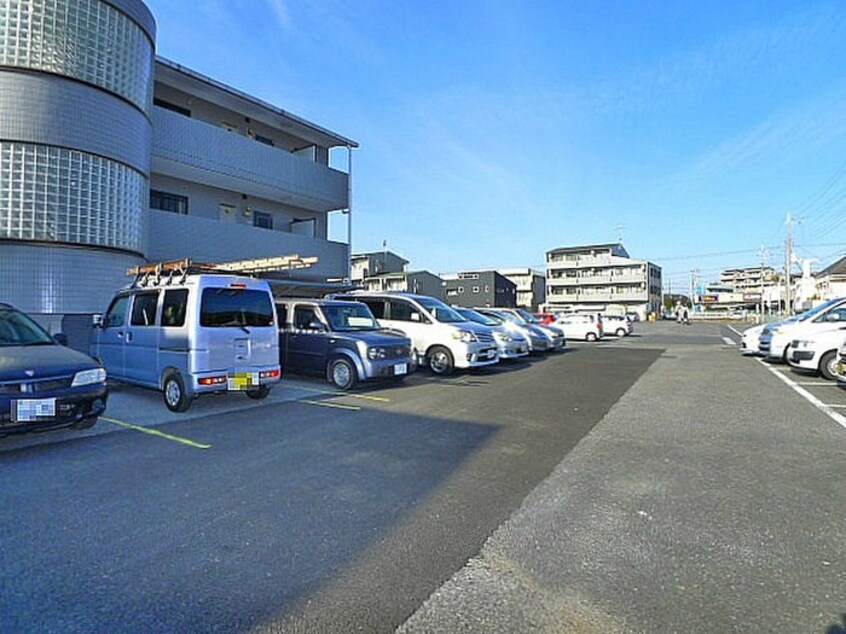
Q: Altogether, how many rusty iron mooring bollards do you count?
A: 0